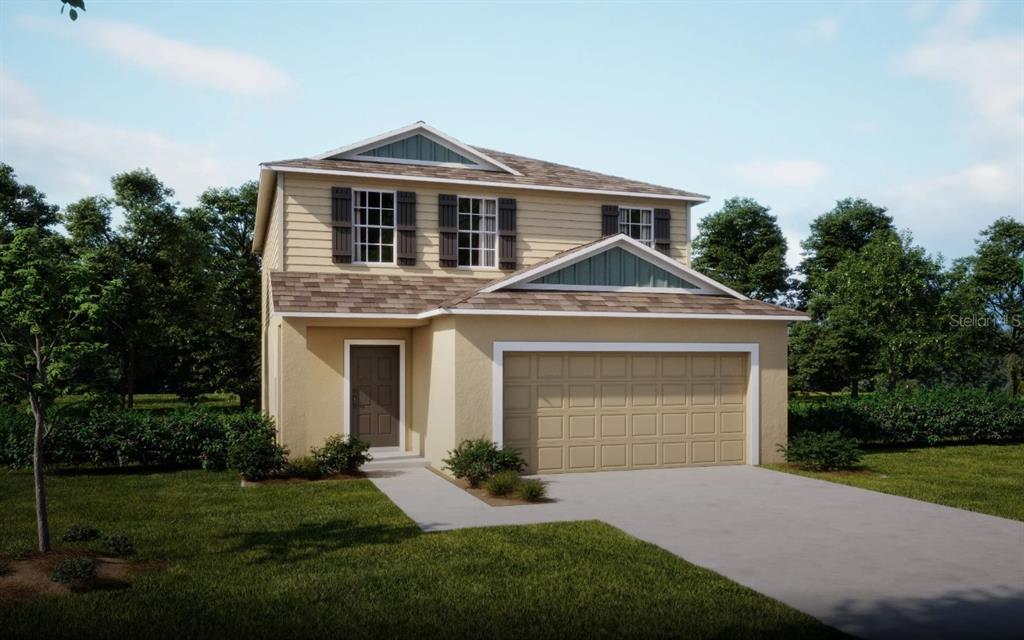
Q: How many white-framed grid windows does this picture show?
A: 3